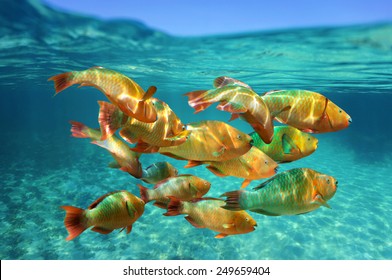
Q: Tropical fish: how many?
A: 13